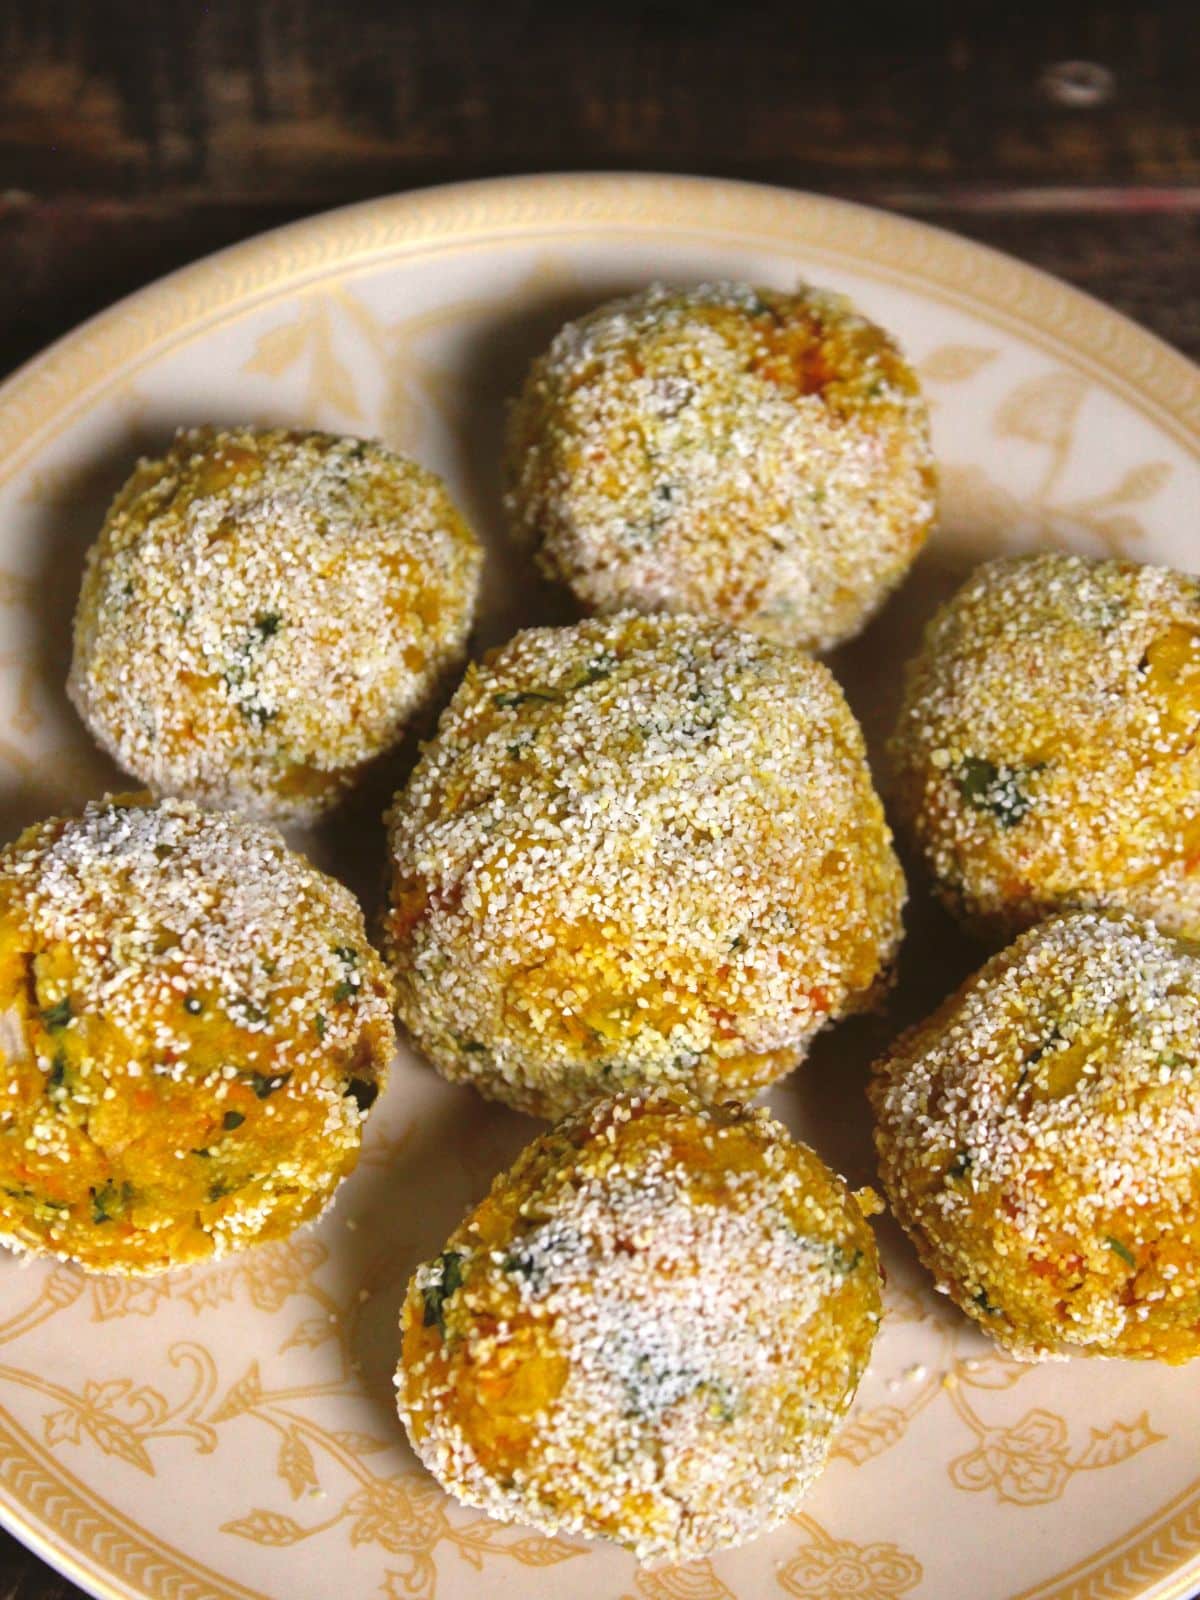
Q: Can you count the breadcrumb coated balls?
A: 7